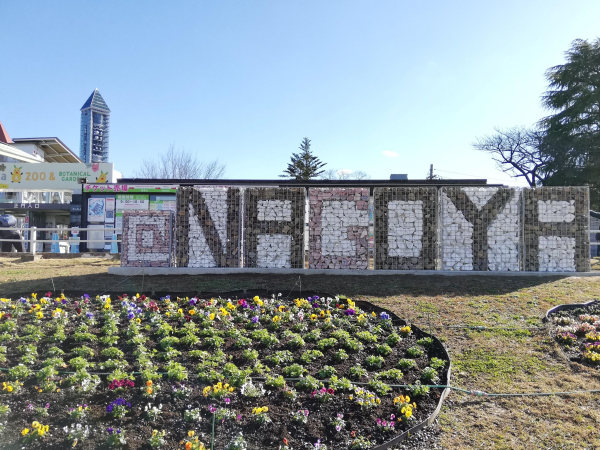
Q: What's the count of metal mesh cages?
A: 7